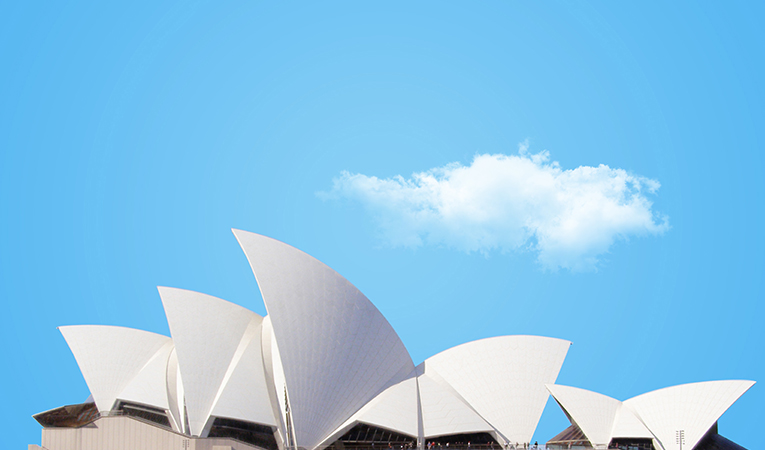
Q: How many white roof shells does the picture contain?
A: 6